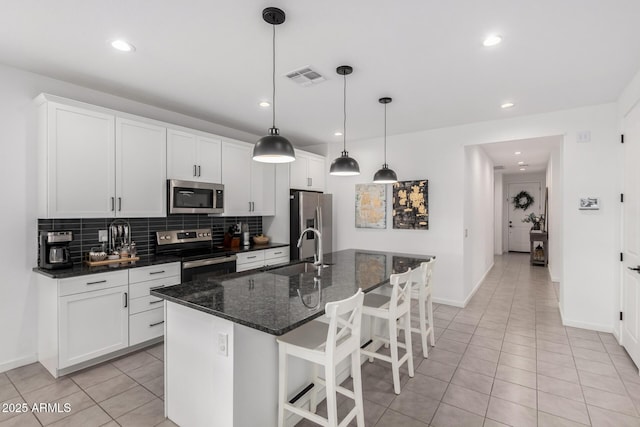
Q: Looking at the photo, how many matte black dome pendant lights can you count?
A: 3